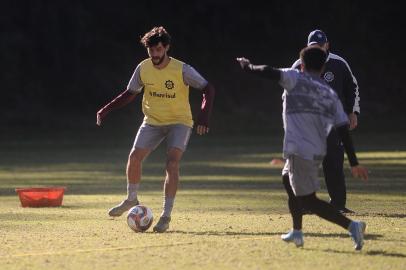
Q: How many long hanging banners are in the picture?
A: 0